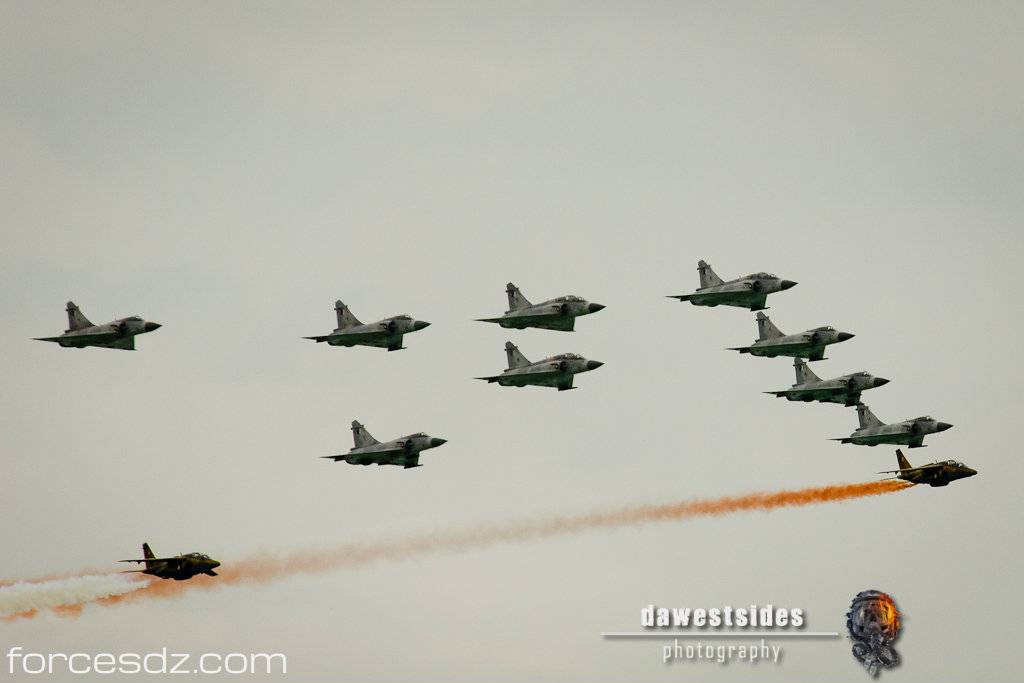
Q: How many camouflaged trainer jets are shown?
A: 2